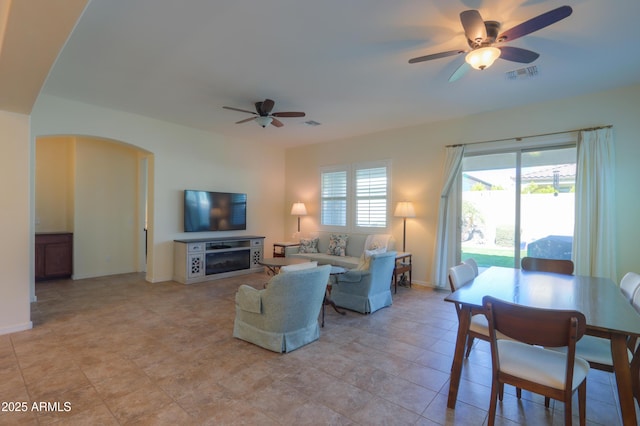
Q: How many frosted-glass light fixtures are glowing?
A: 1